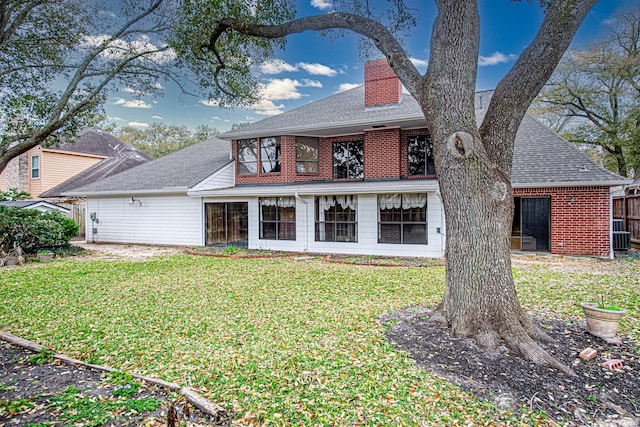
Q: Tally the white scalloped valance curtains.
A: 3